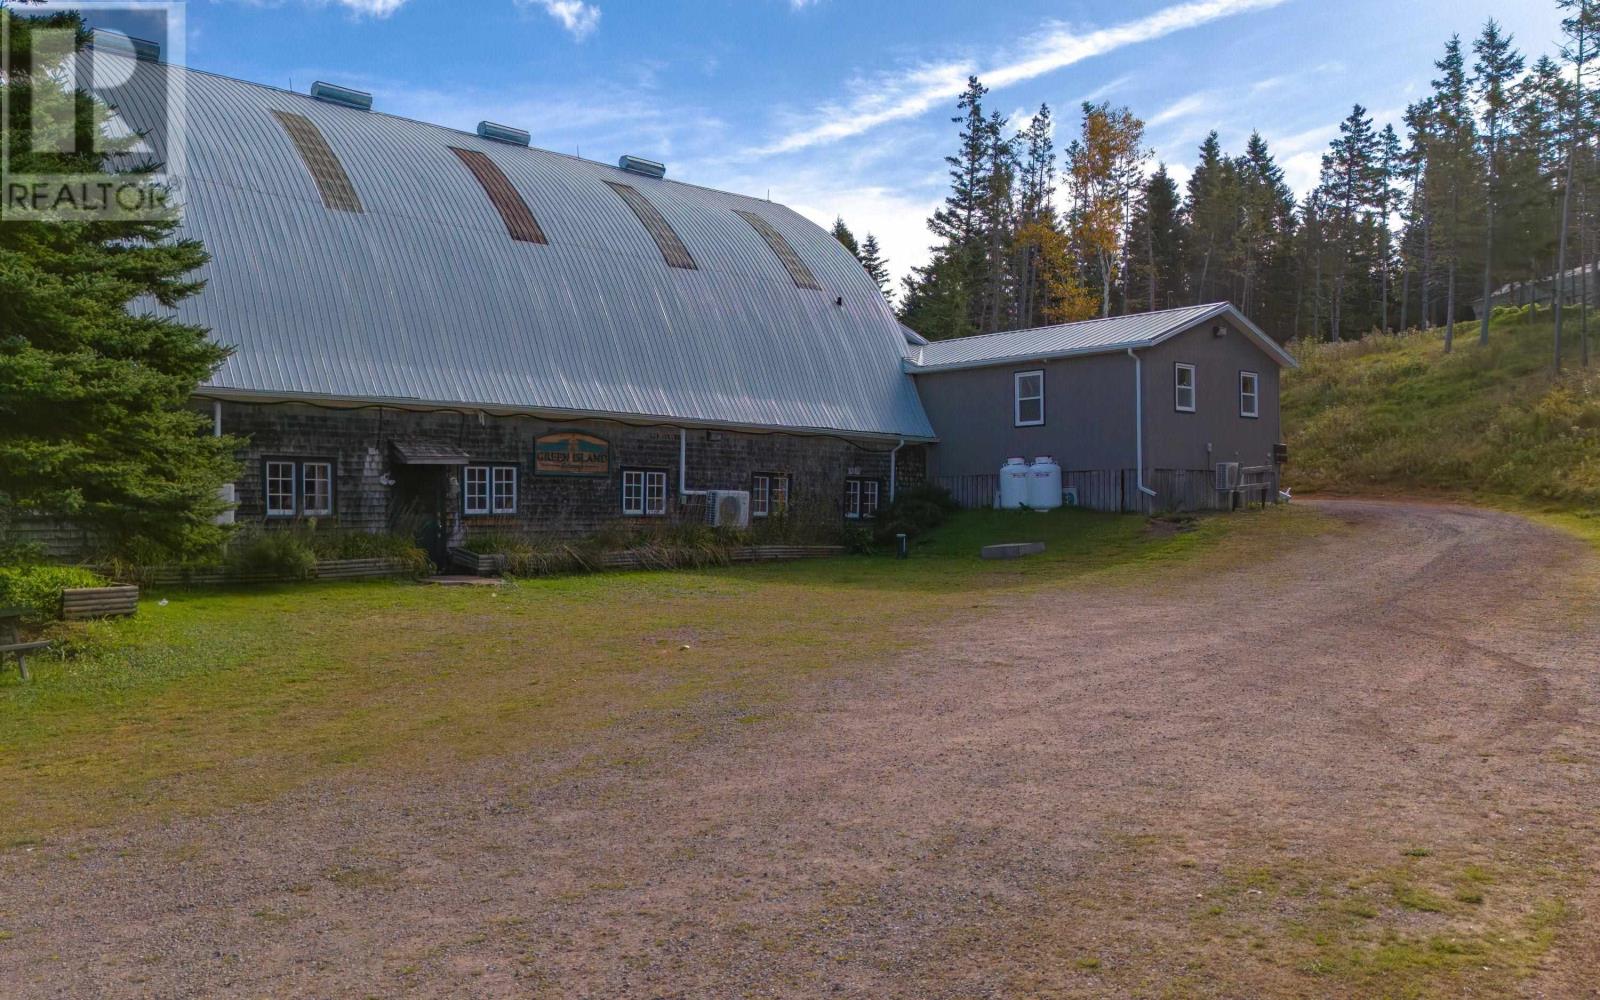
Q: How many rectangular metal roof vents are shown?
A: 4